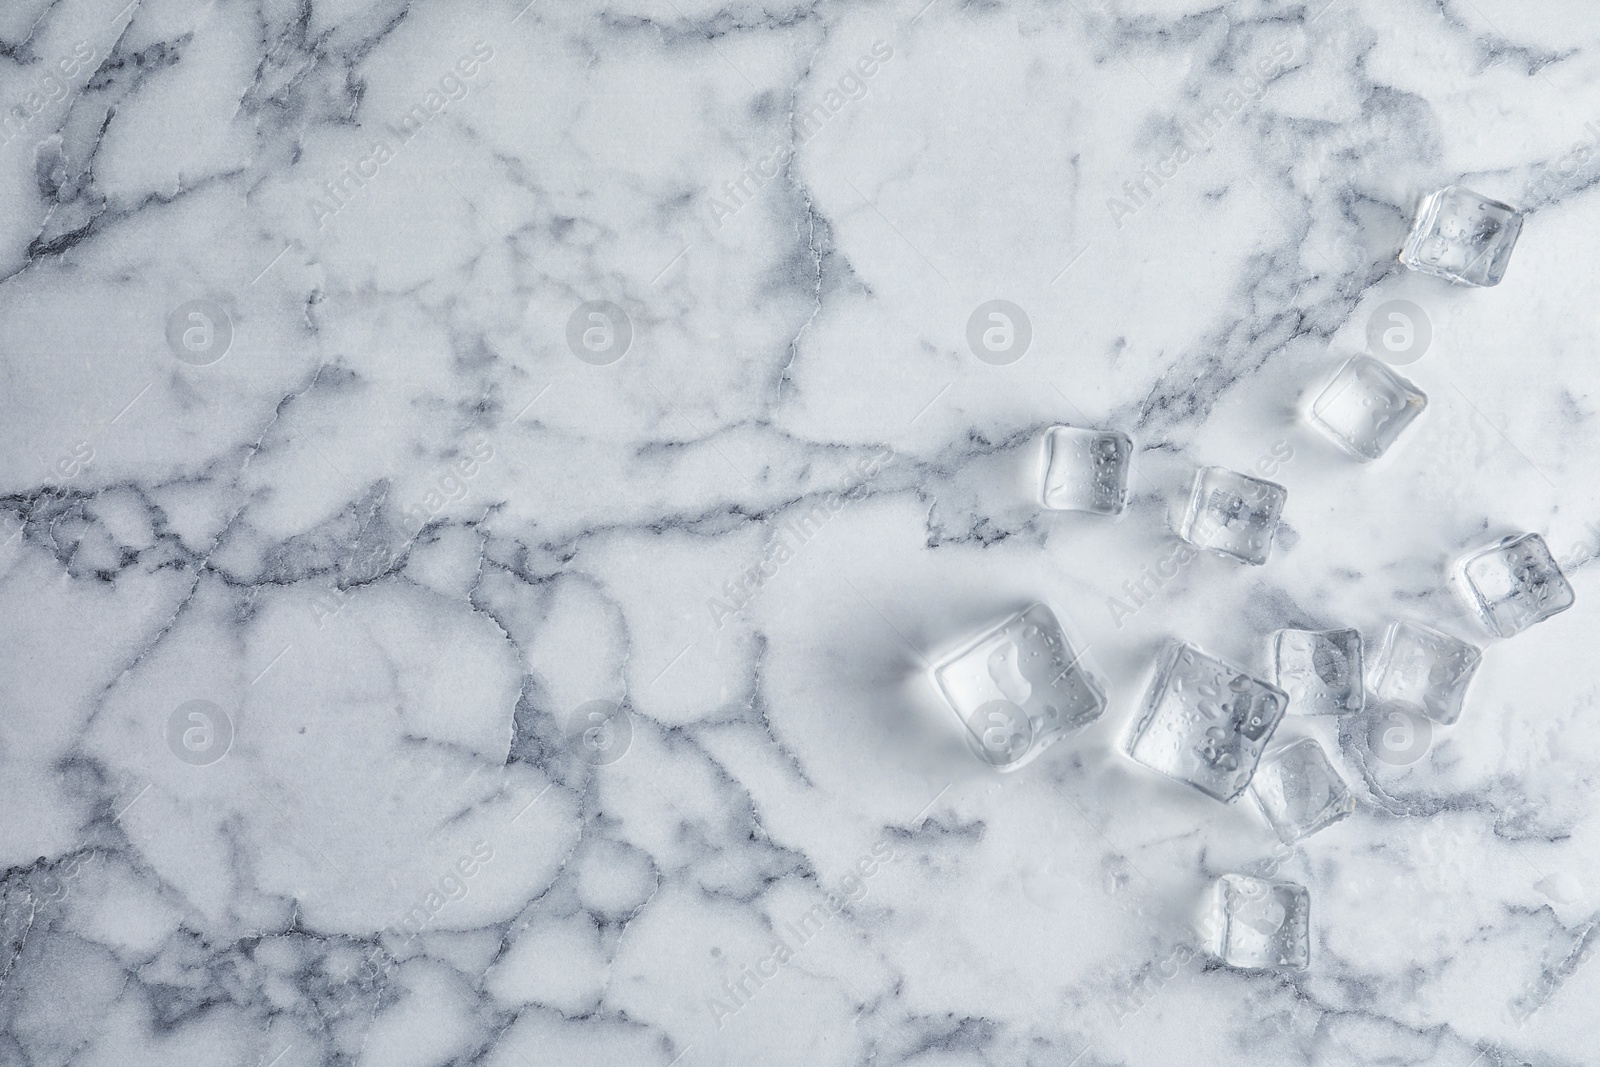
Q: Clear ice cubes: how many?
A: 11